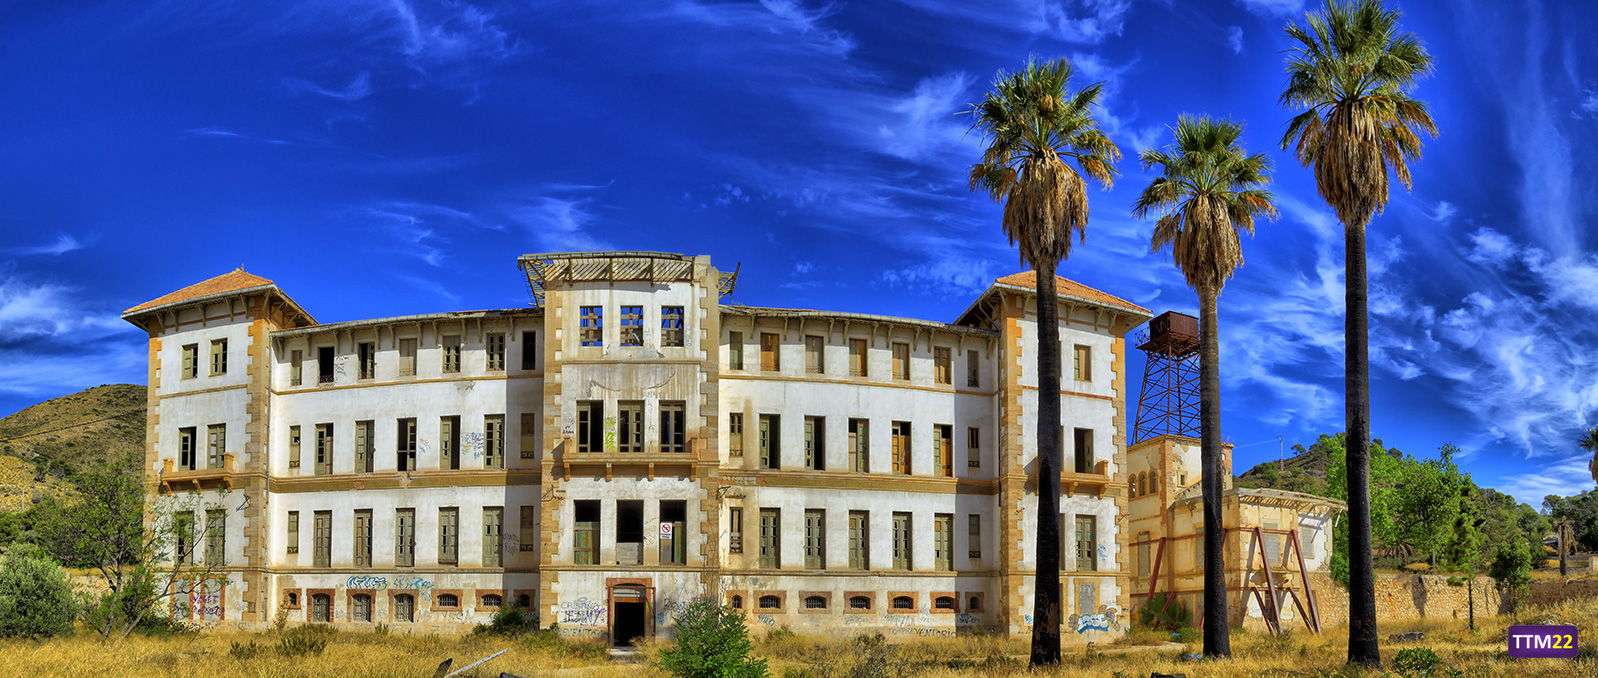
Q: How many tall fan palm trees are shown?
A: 3